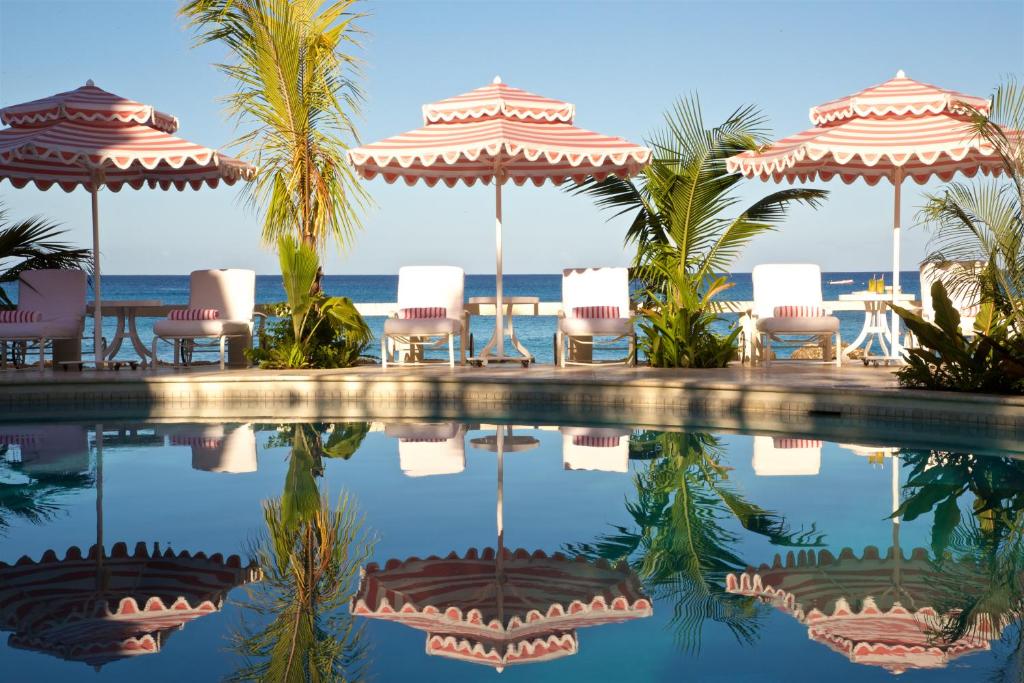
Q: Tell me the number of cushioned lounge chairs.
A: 6